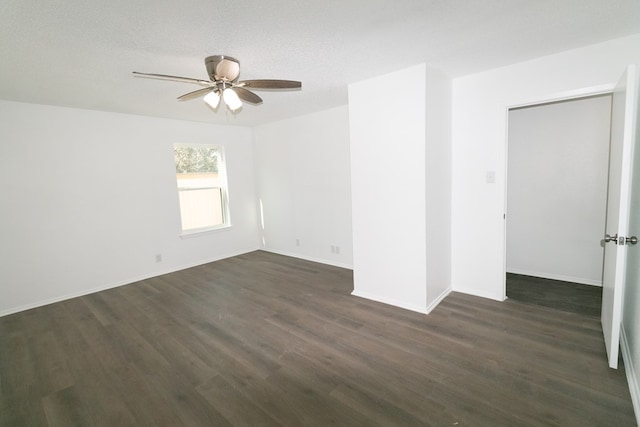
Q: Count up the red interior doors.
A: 0